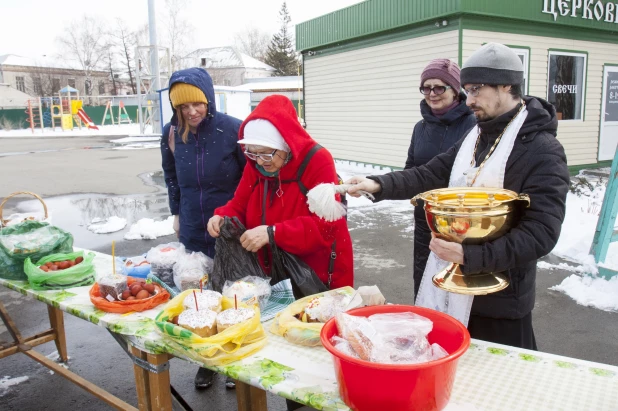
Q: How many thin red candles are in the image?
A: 3